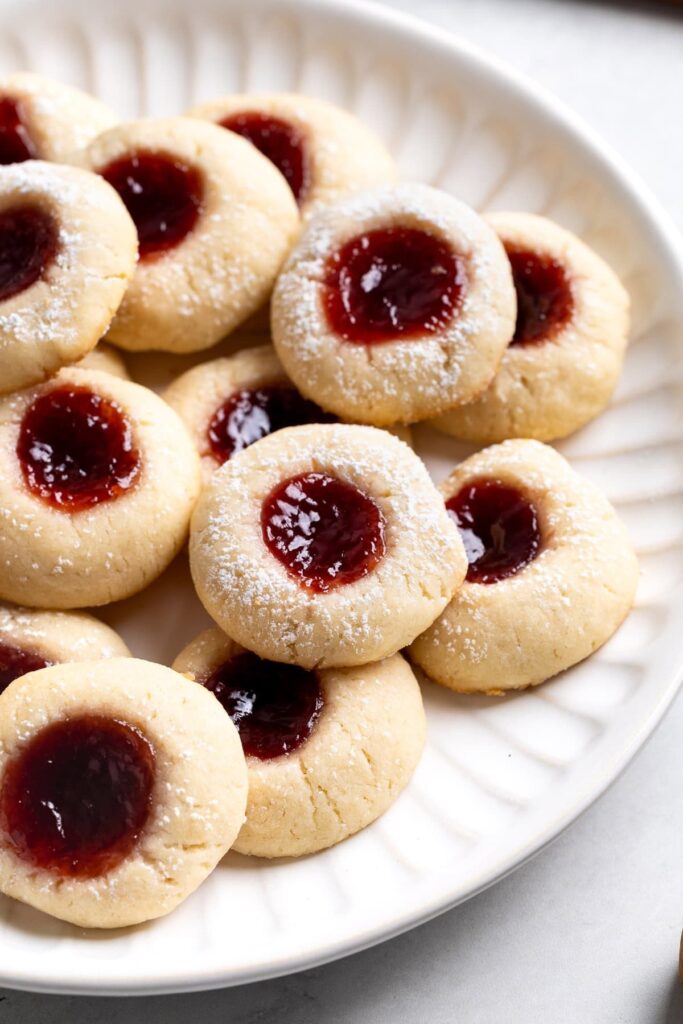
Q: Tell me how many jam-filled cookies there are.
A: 13